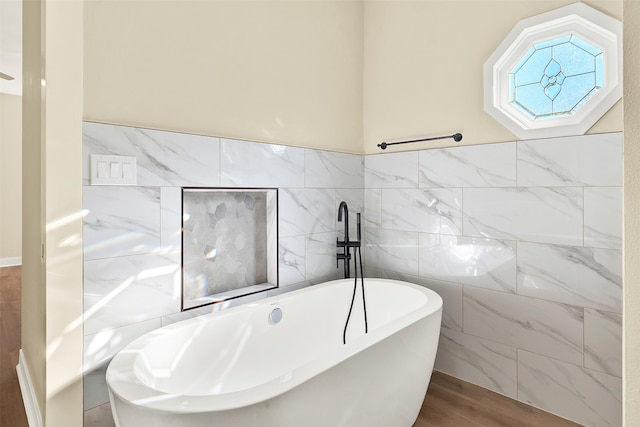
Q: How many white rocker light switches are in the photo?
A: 3